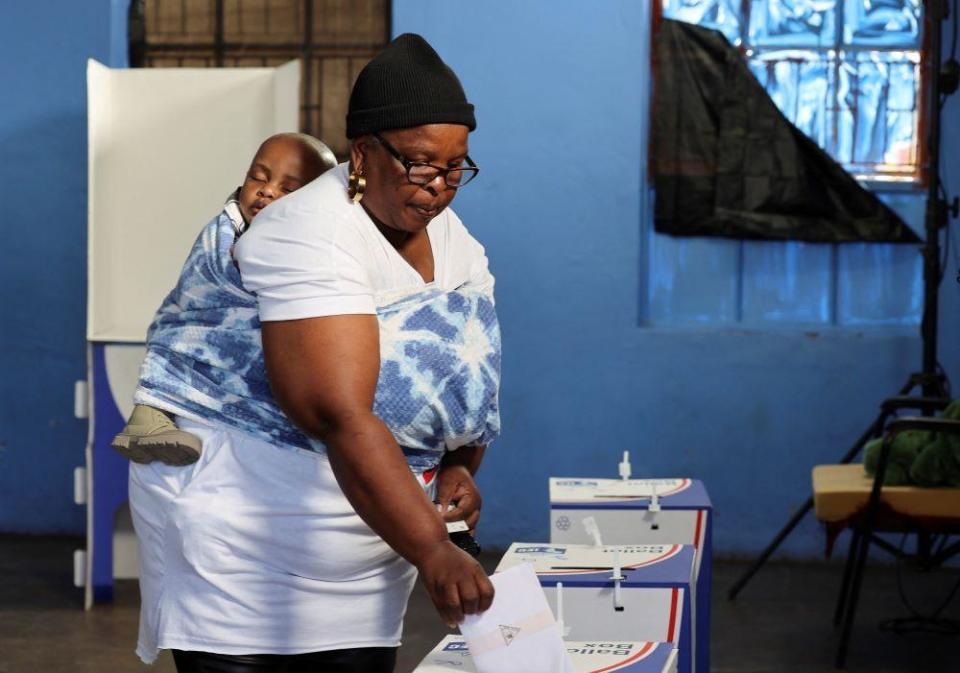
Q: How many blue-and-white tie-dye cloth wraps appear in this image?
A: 1